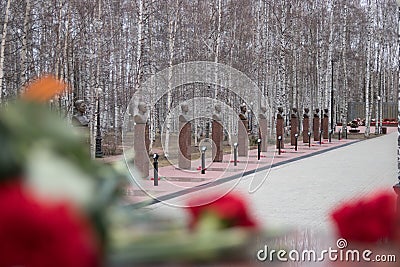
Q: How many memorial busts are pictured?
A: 11